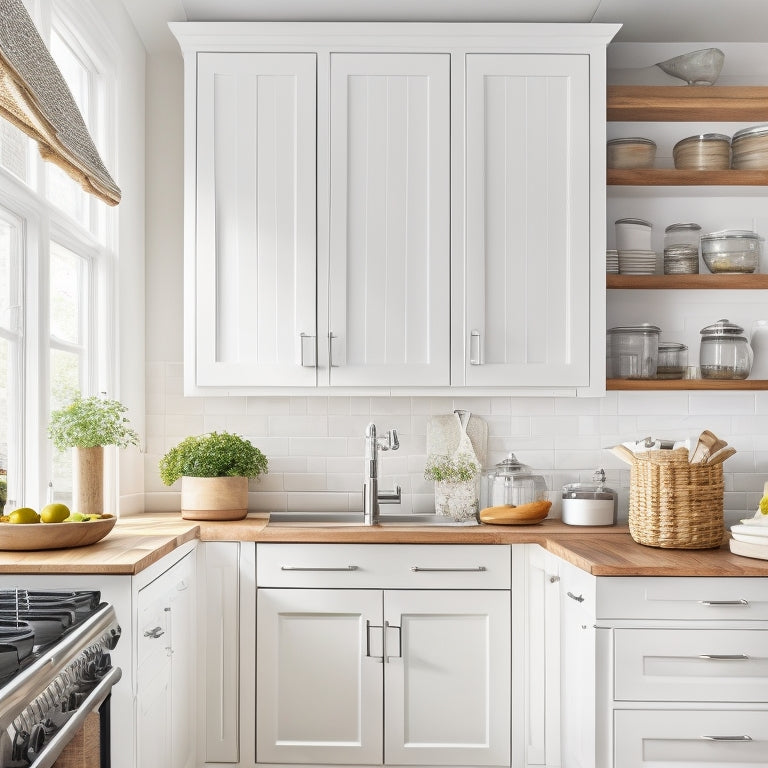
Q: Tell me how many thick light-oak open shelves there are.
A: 4